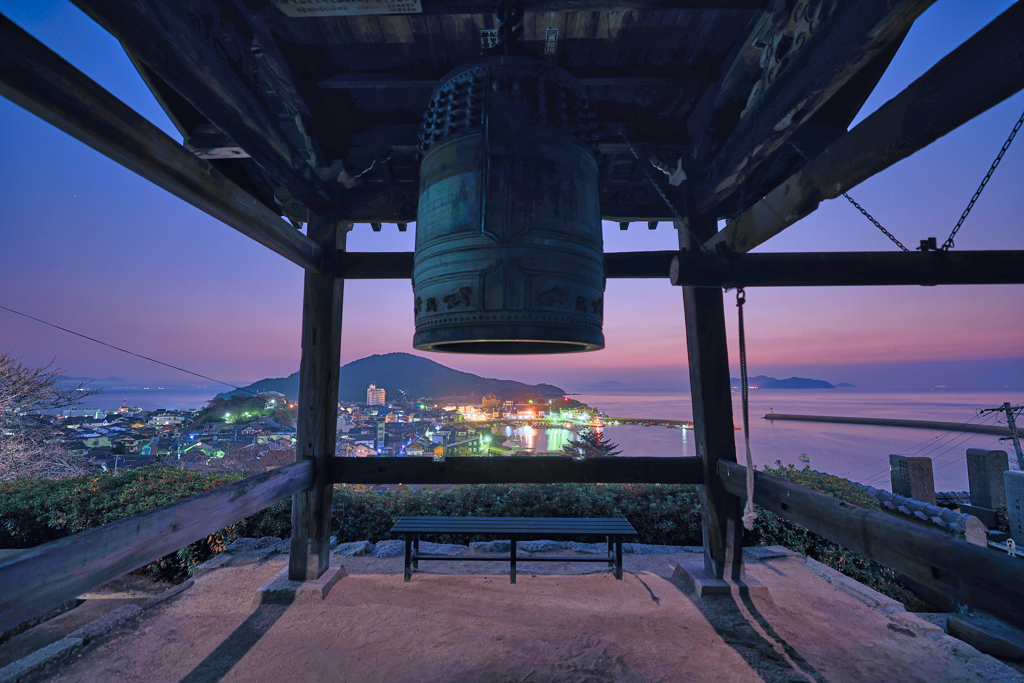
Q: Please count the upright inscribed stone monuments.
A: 3